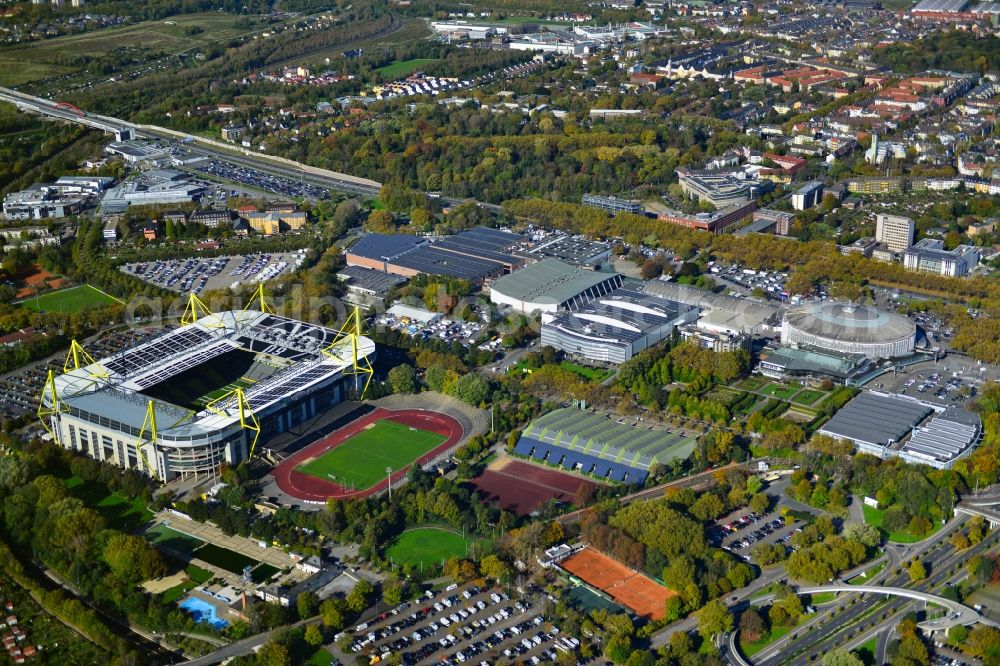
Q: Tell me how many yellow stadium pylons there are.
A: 8